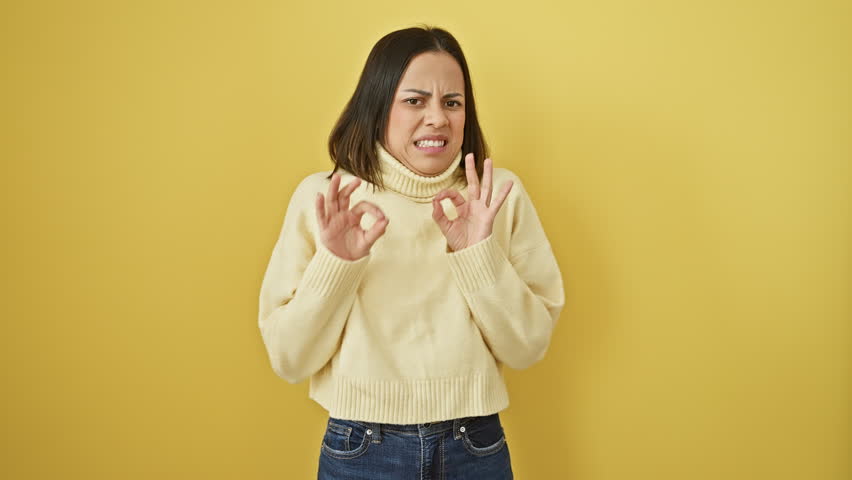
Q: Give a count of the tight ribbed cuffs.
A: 2